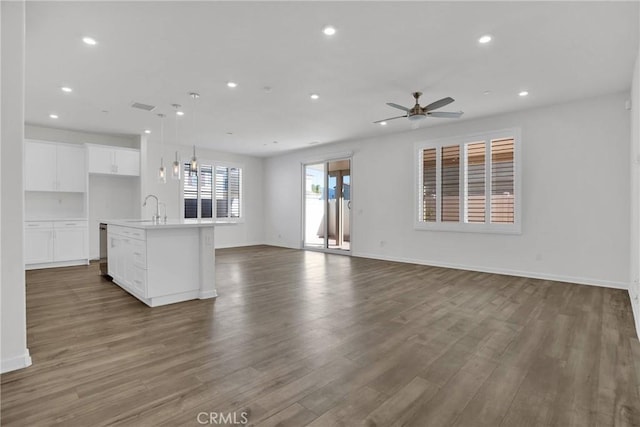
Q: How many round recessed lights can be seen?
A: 11